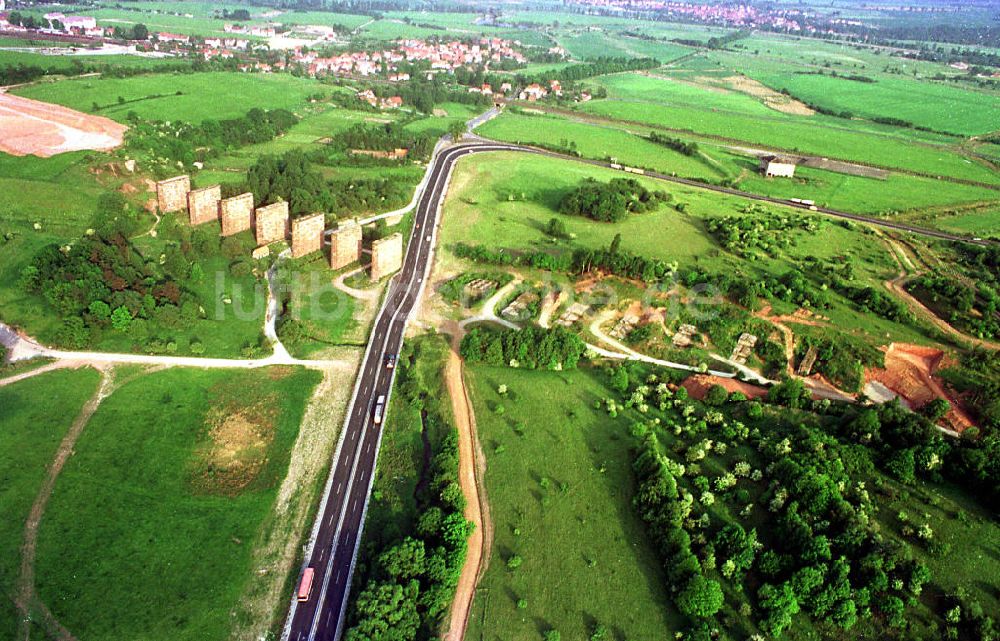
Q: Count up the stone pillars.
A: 7